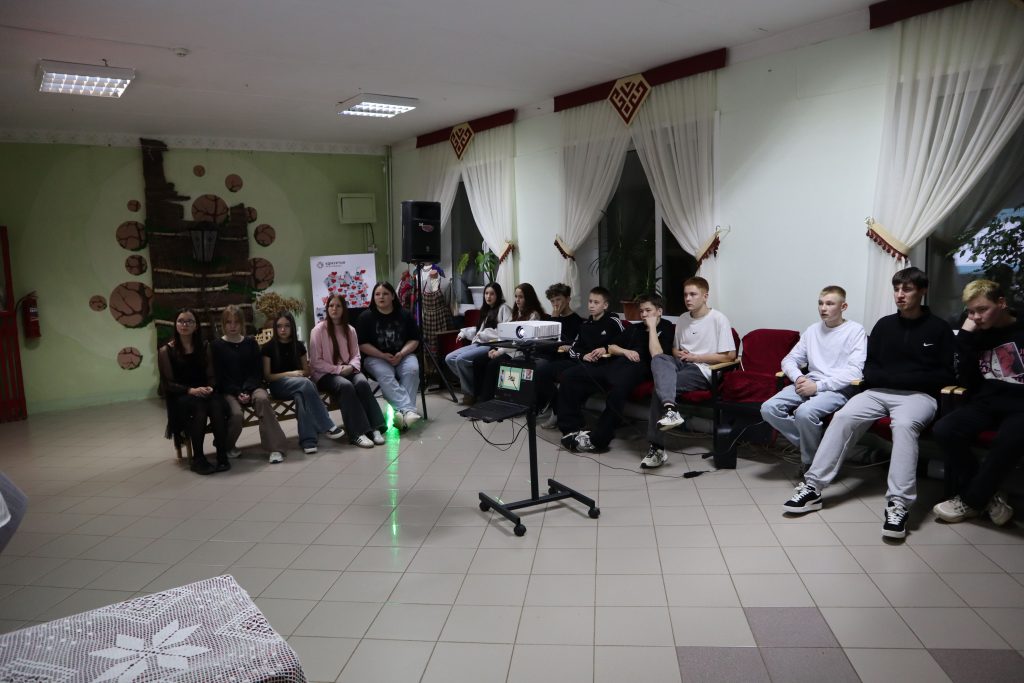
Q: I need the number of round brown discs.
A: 12